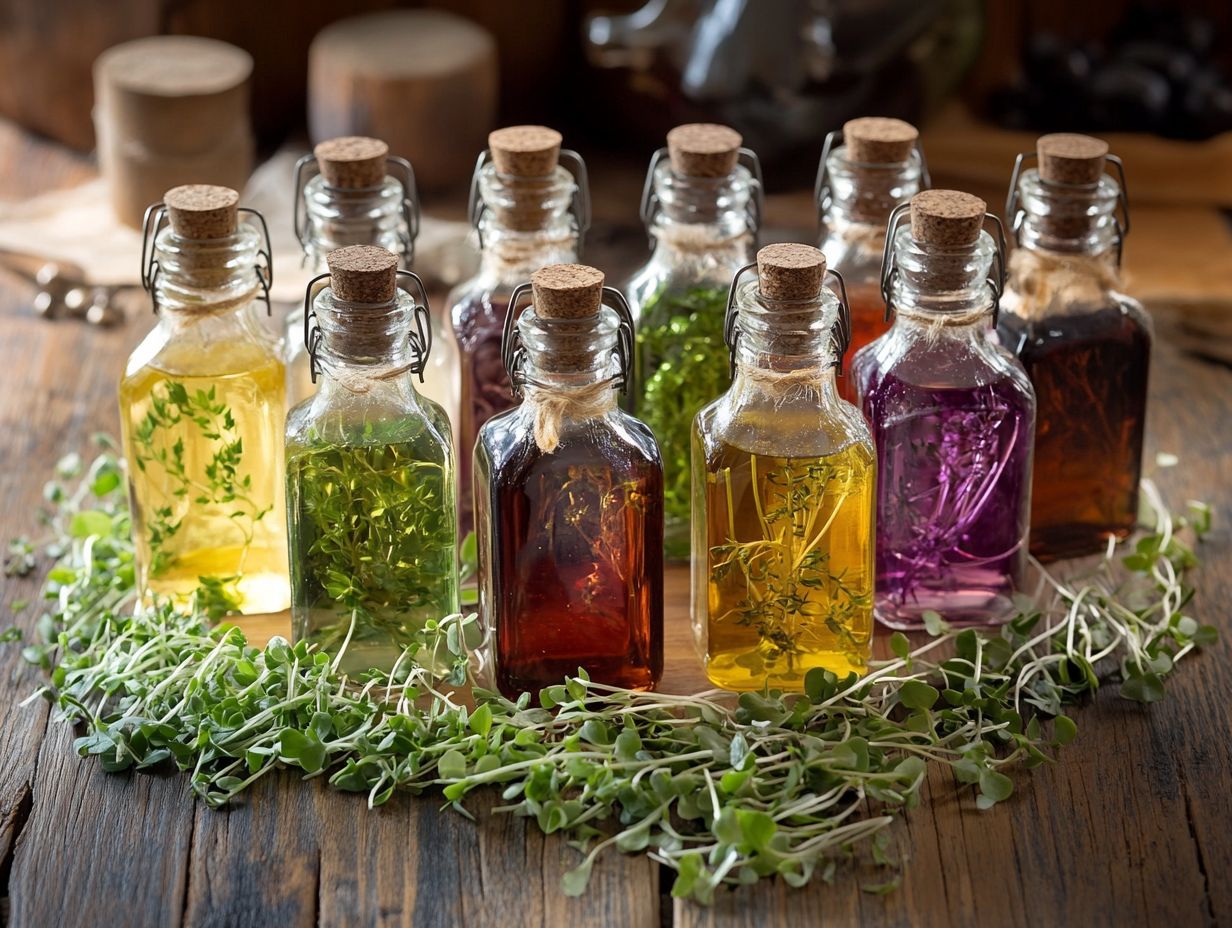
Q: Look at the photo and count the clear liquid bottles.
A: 1